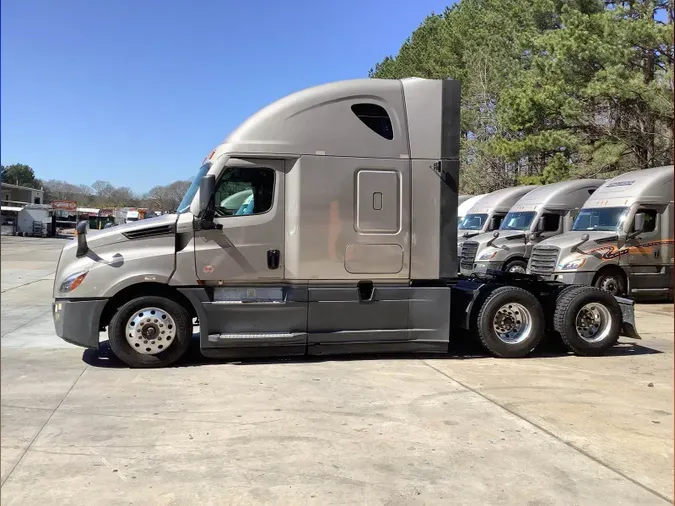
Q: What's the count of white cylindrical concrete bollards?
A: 0